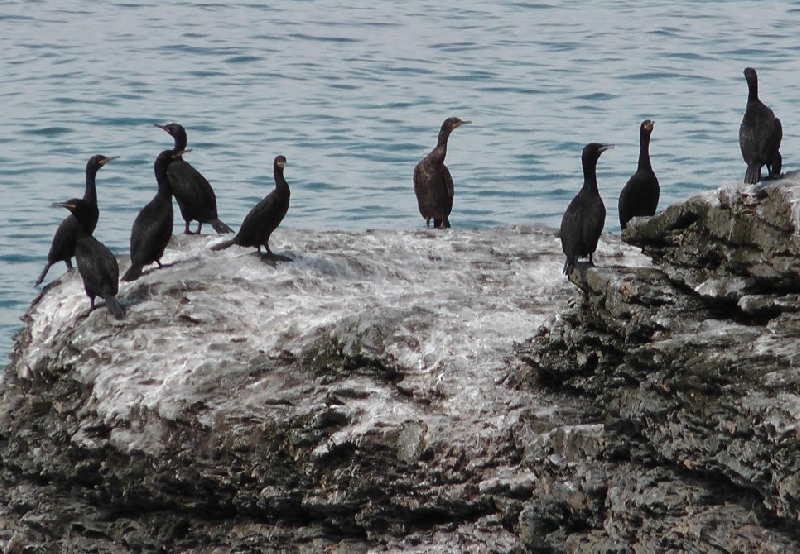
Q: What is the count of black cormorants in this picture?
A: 9